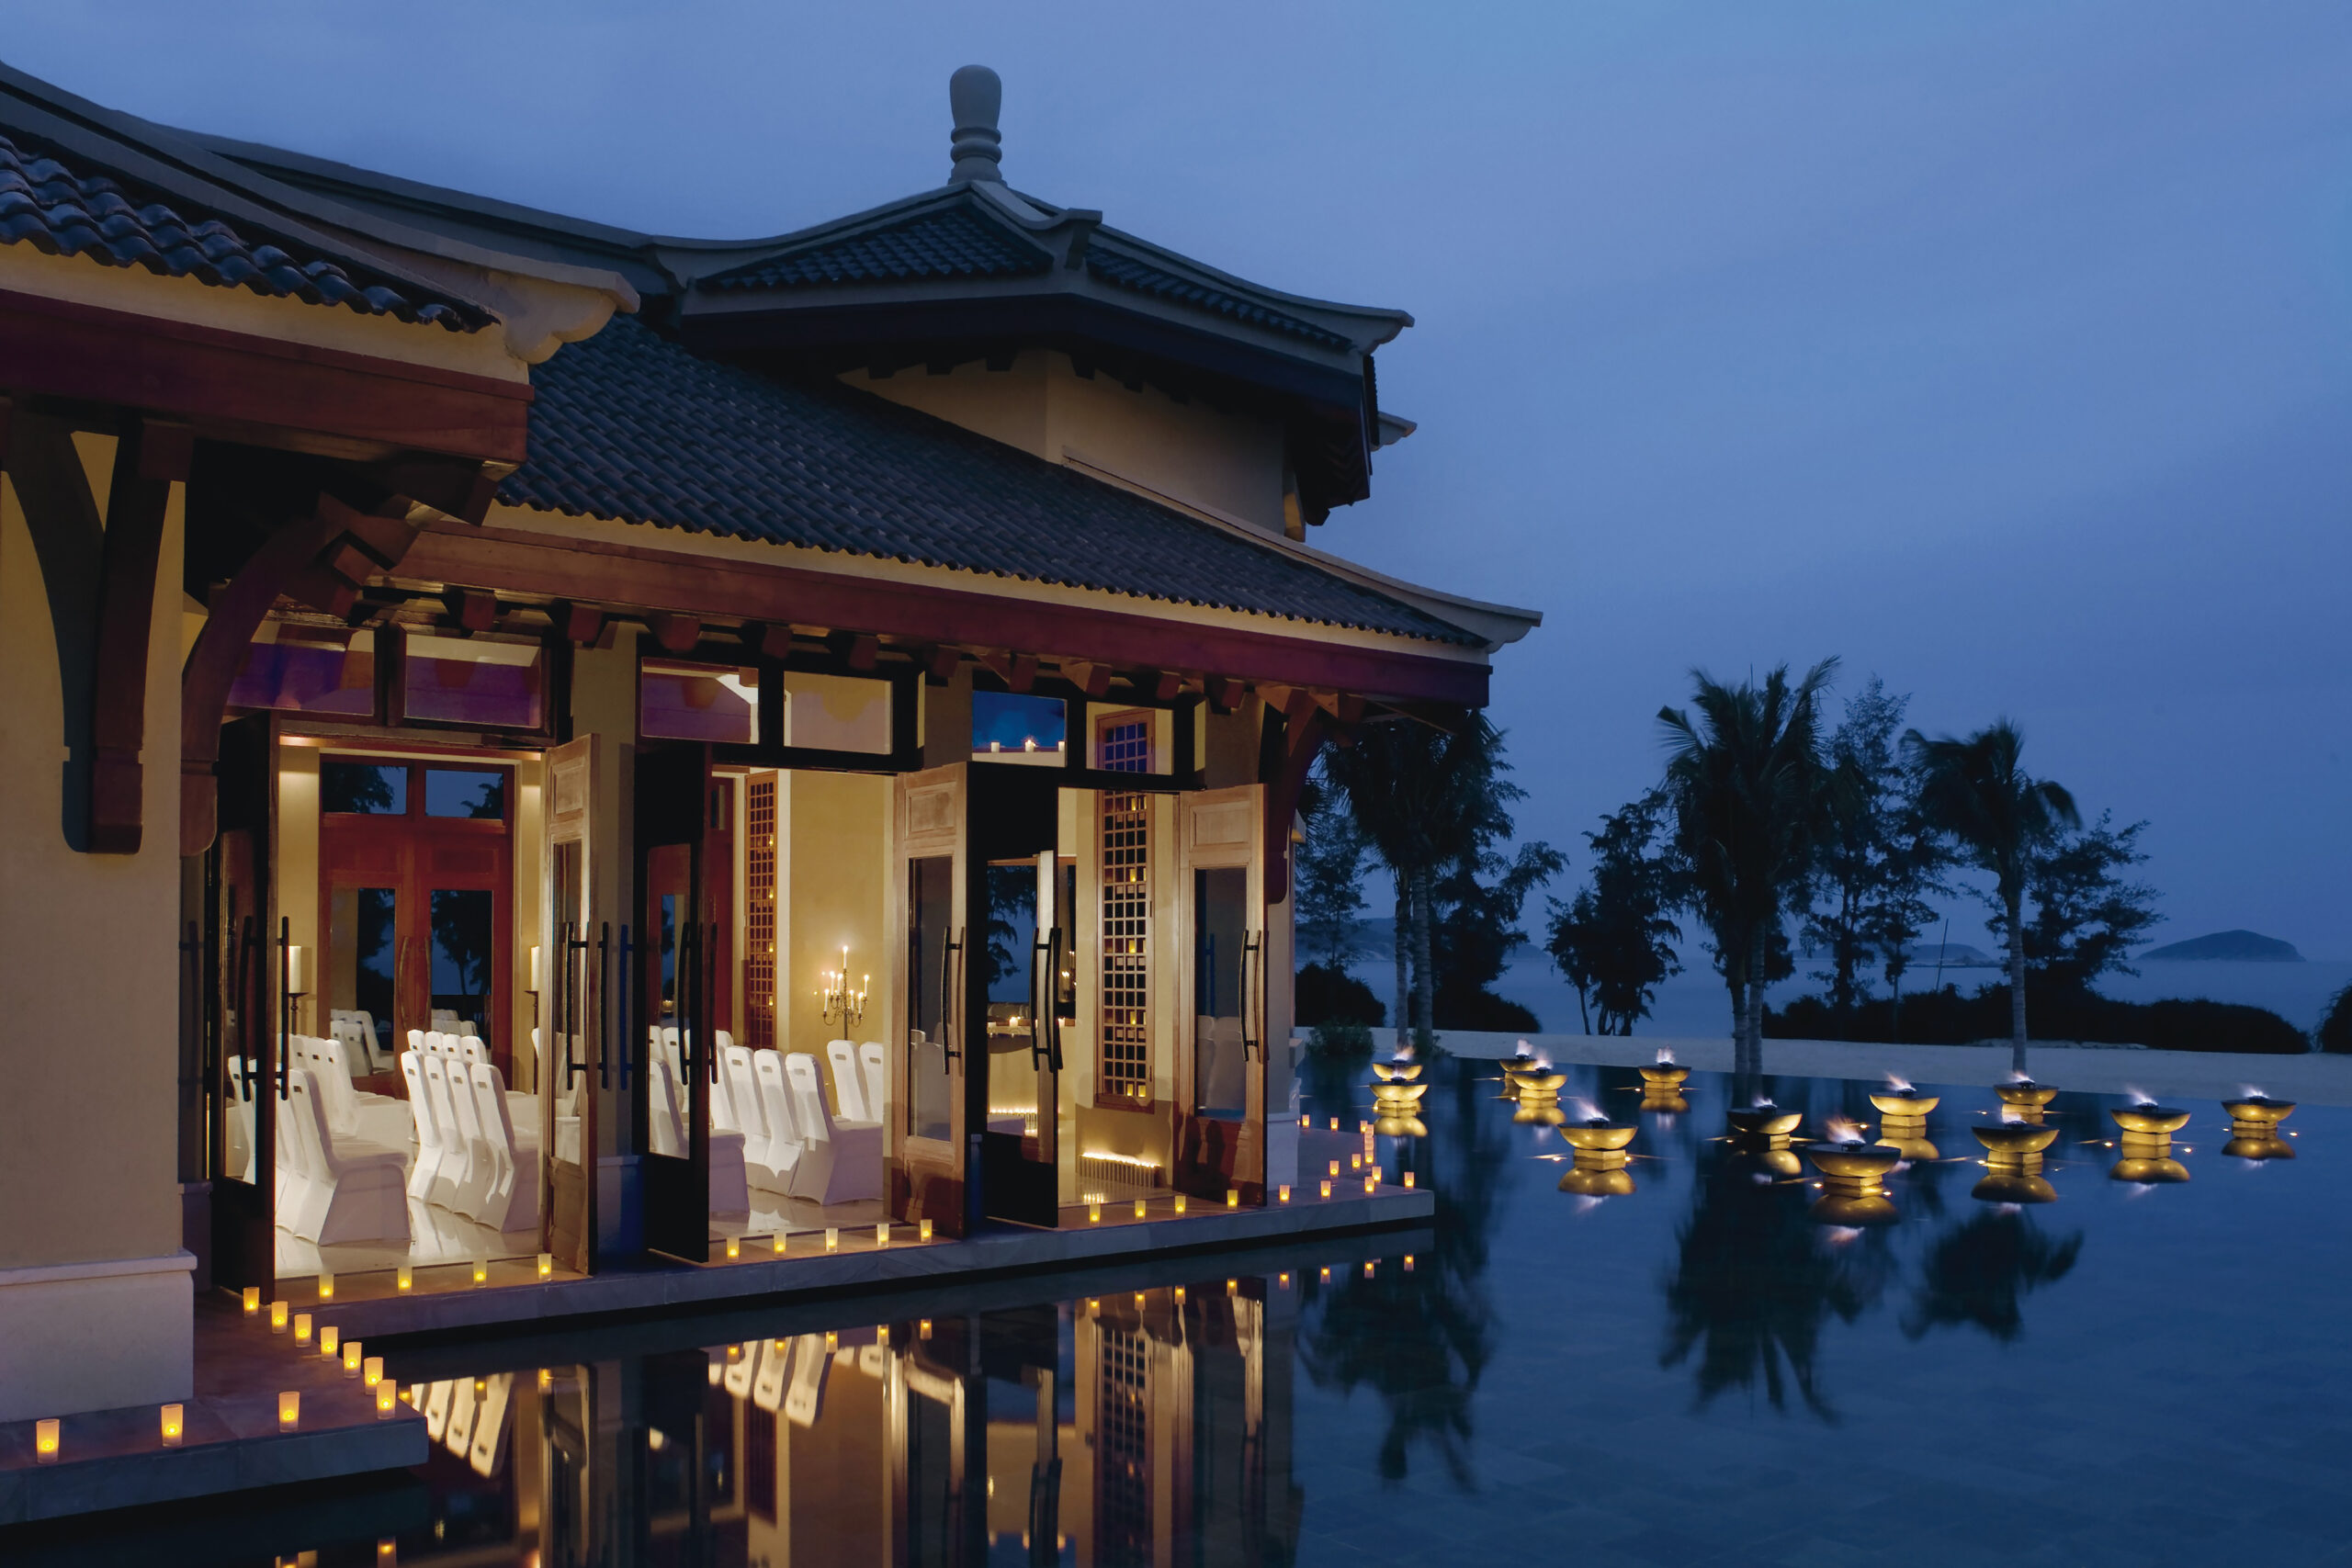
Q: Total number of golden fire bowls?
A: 13